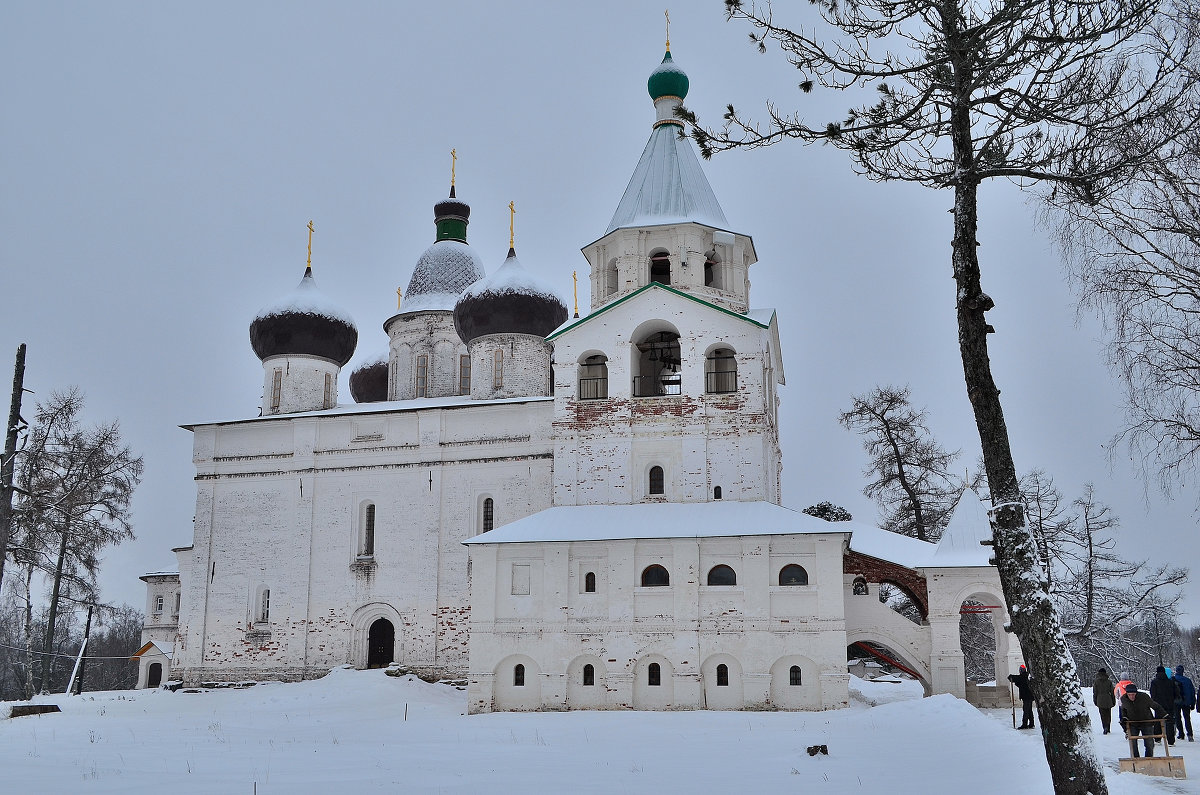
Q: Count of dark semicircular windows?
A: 3